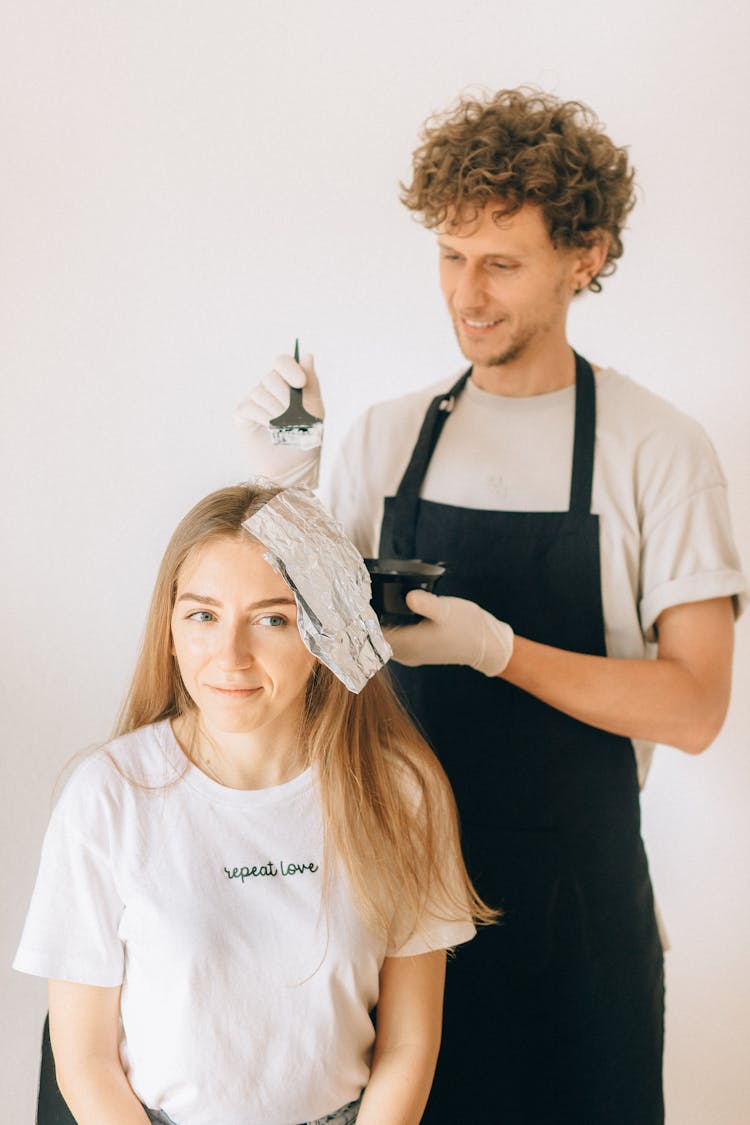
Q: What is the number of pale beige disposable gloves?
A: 2